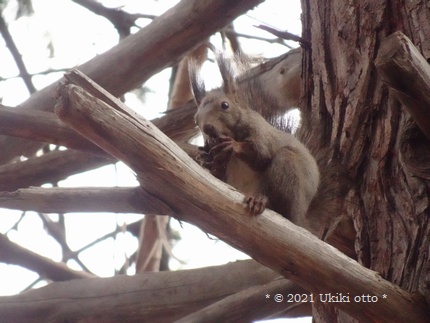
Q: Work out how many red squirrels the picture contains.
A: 1